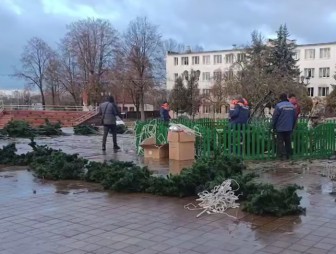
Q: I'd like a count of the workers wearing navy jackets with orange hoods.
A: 3